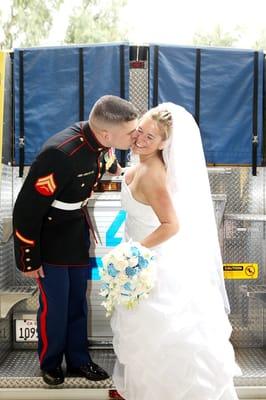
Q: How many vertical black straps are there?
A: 6